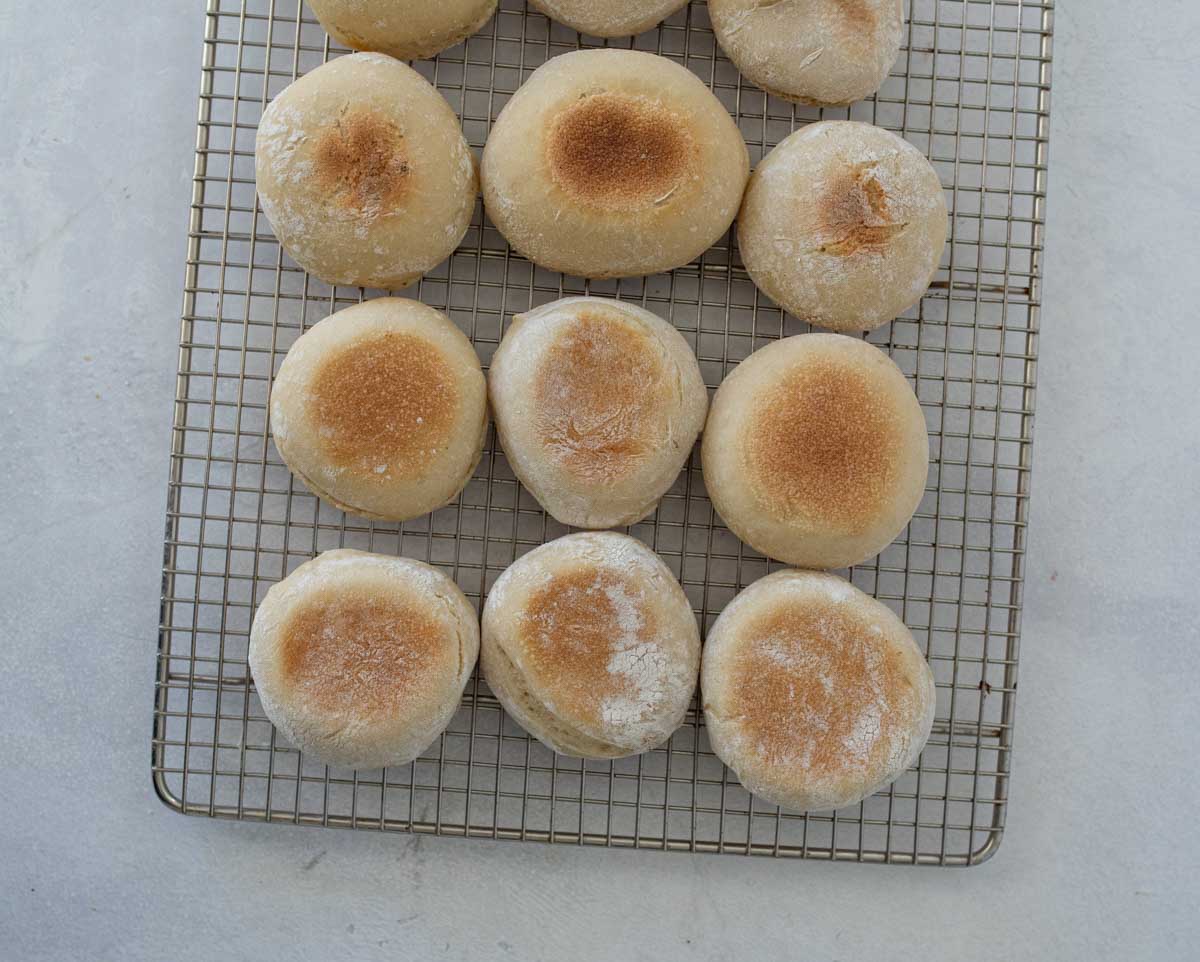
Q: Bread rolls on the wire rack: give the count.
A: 12